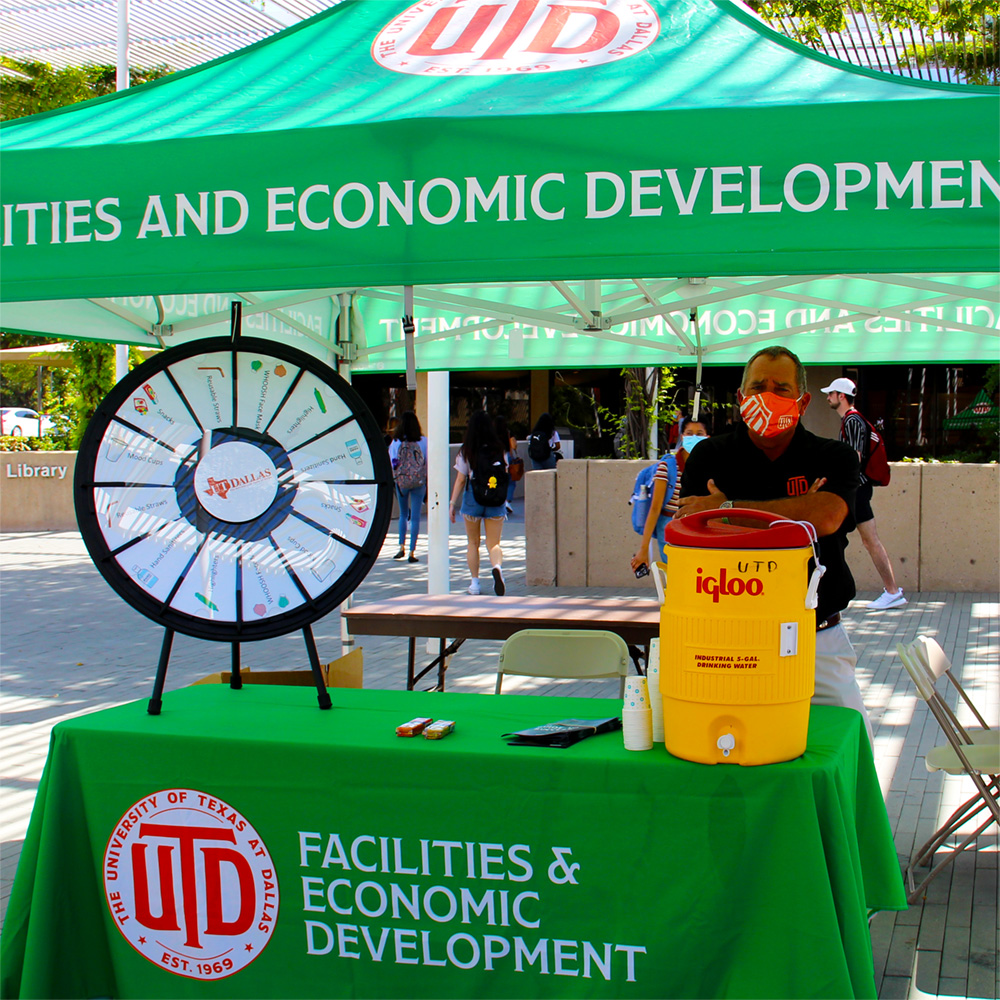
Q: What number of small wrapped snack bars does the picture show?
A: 2